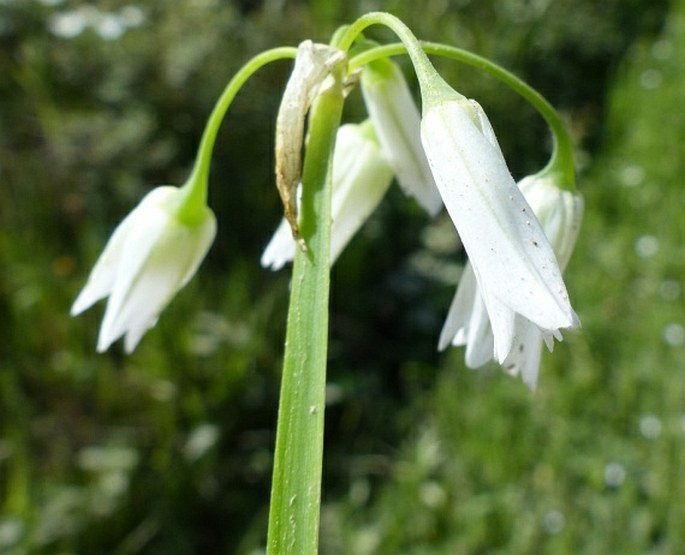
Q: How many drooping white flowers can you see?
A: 5